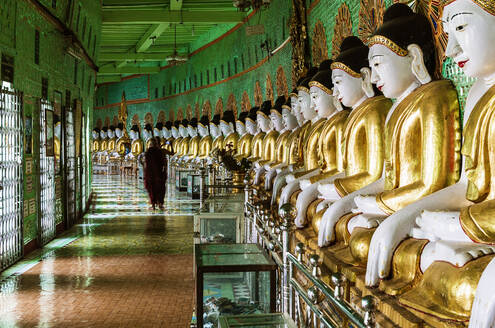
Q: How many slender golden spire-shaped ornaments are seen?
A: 1